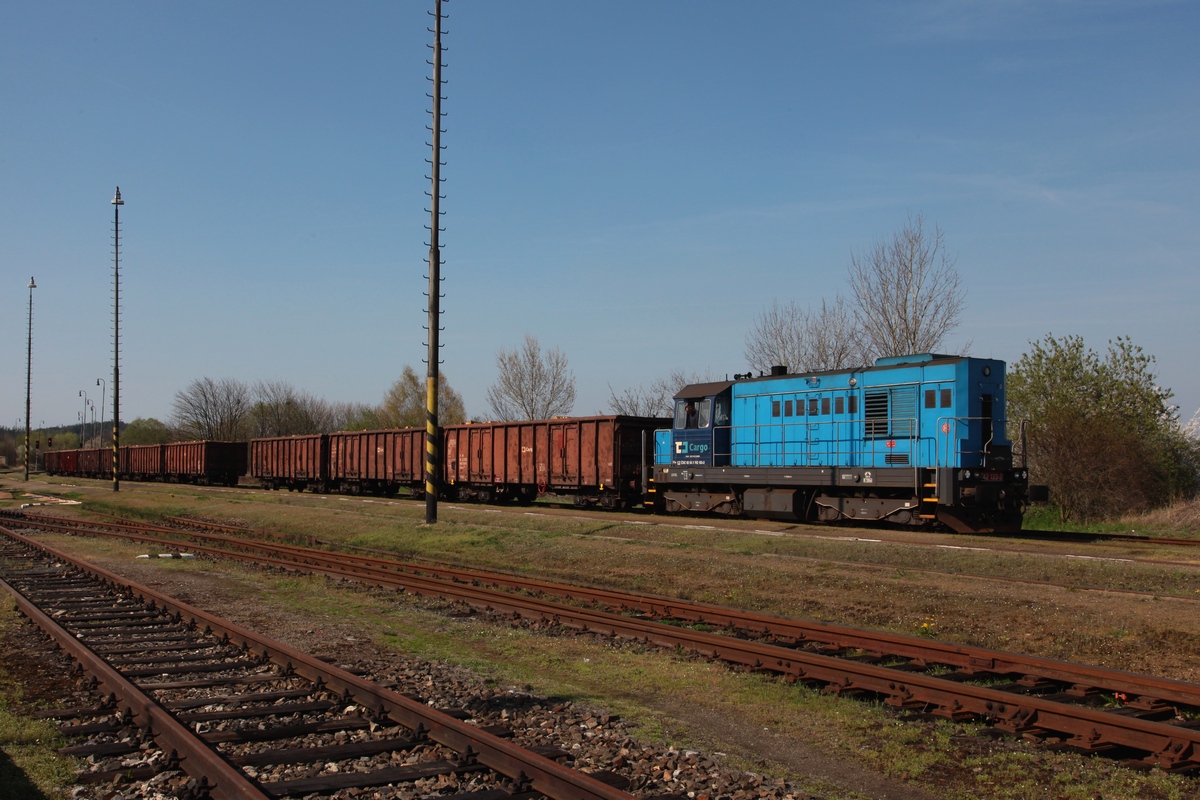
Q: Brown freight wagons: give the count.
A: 9